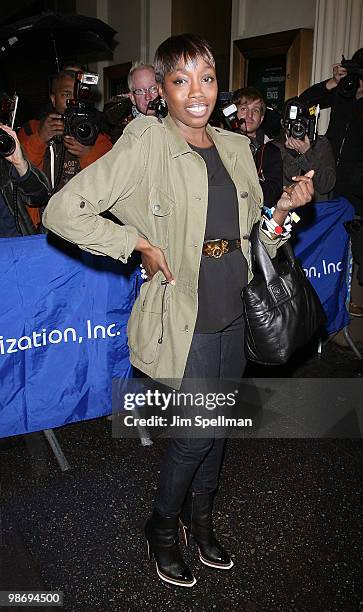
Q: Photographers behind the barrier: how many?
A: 6